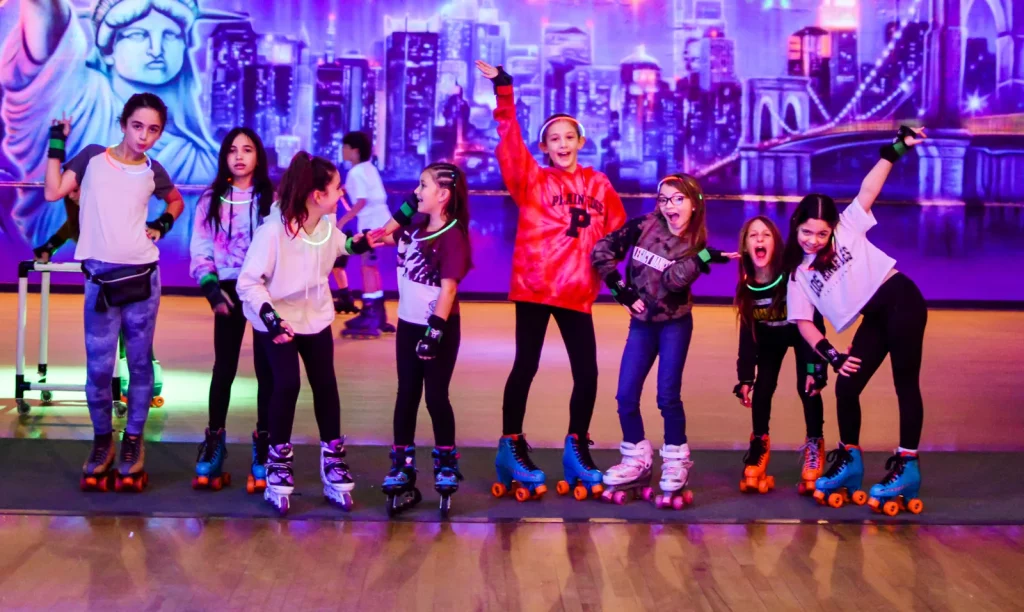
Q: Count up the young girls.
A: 8